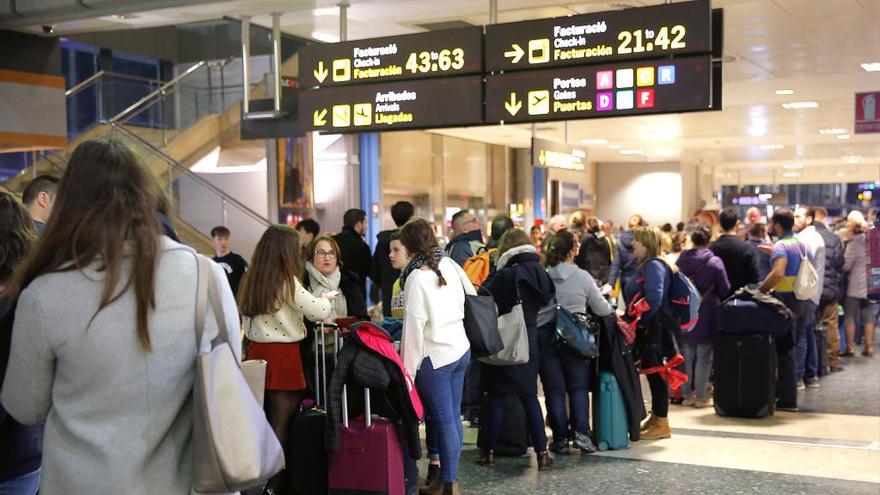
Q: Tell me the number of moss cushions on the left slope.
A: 0